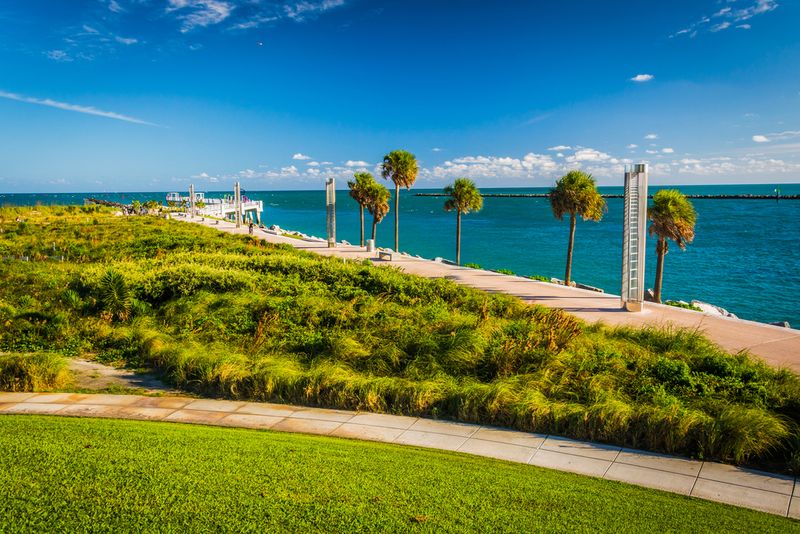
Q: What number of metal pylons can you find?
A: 4